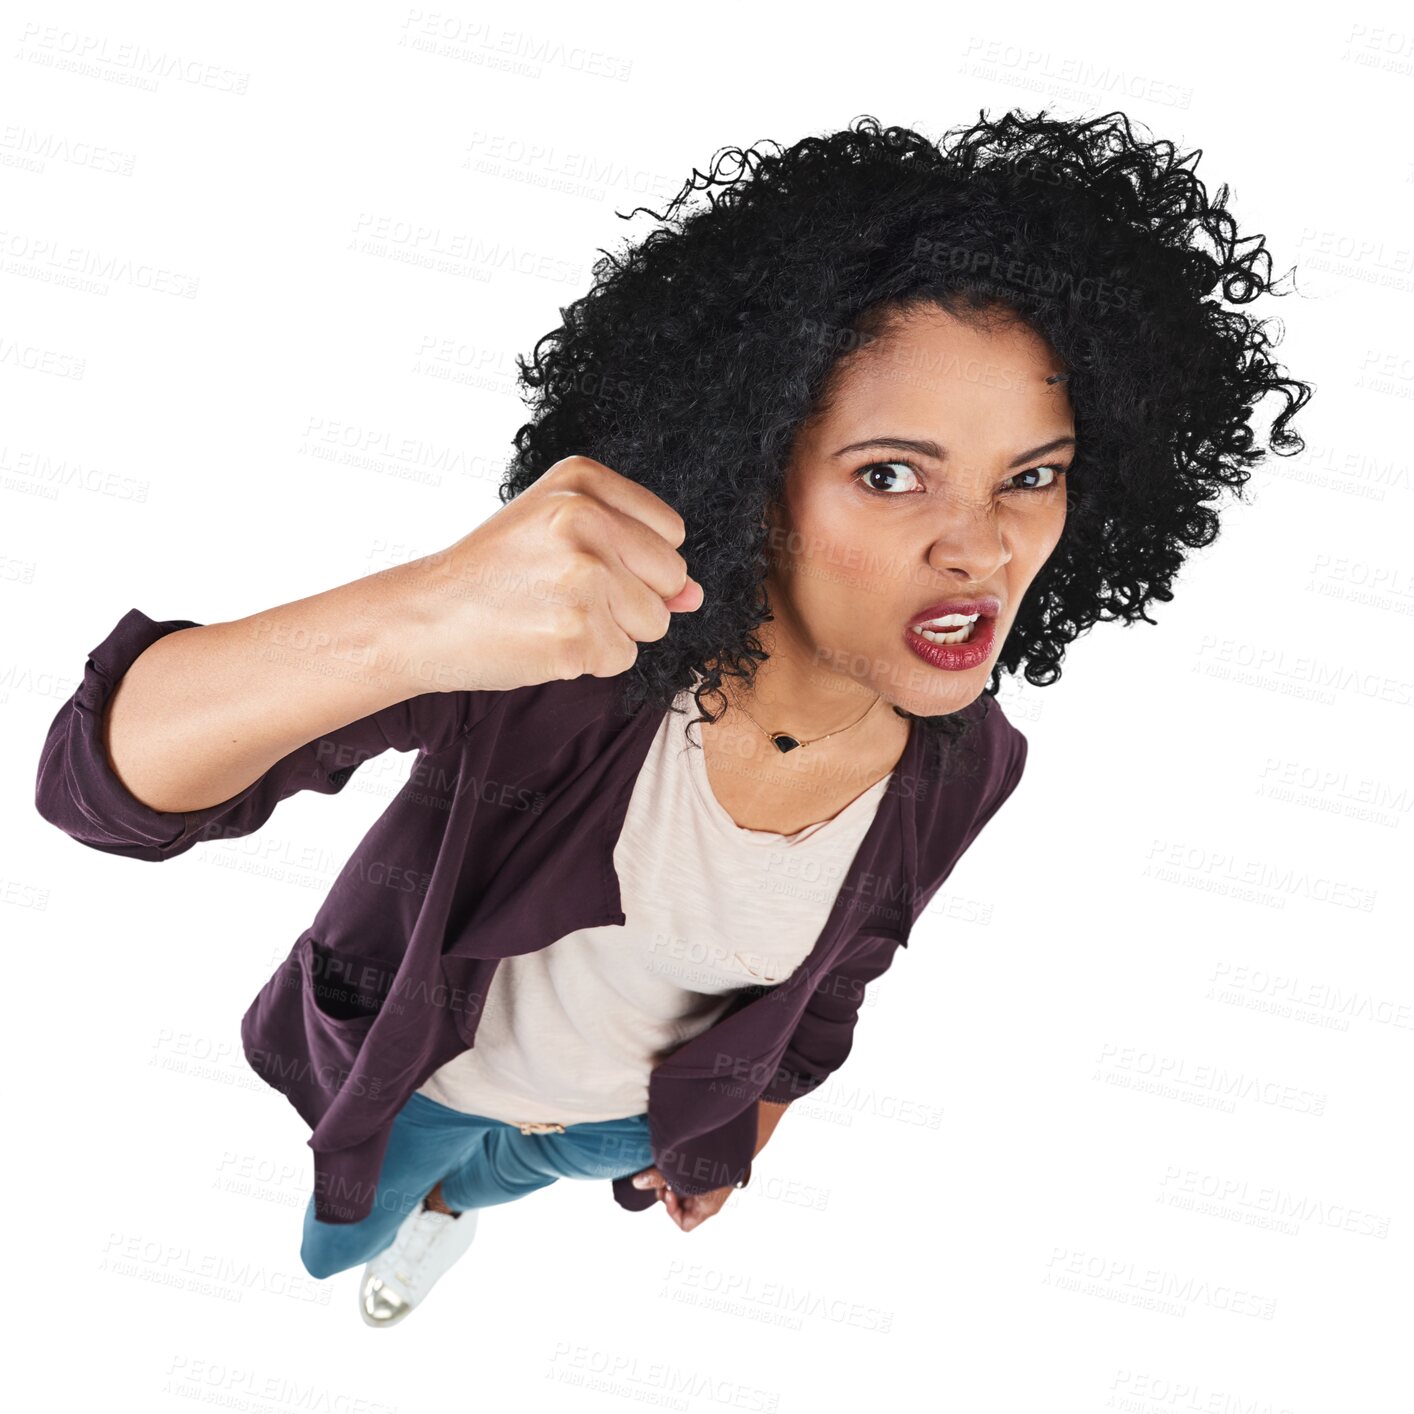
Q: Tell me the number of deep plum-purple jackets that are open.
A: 1